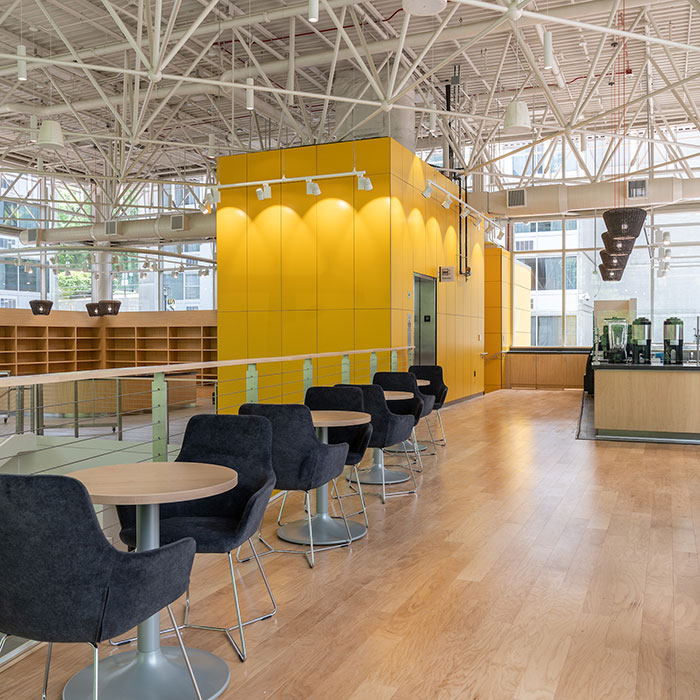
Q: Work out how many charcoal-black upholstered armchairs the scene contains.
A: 8